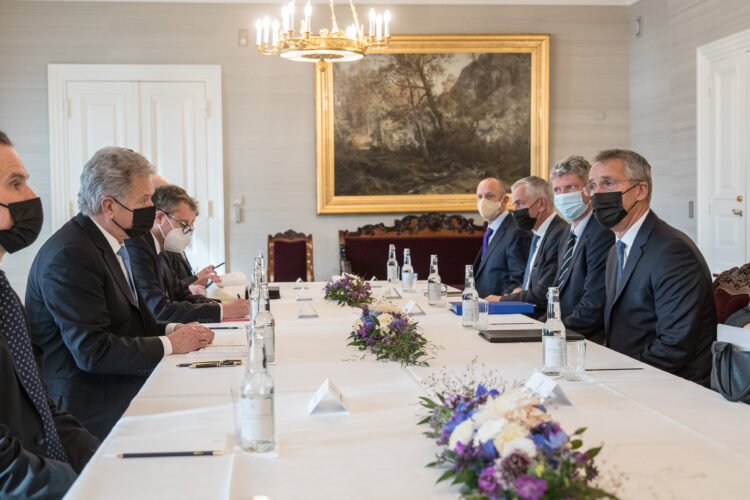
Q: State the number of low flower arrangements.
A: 3